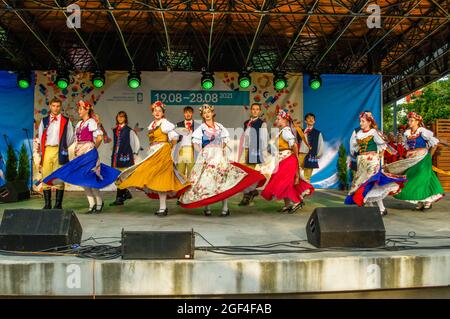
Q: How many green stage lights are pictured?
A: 8